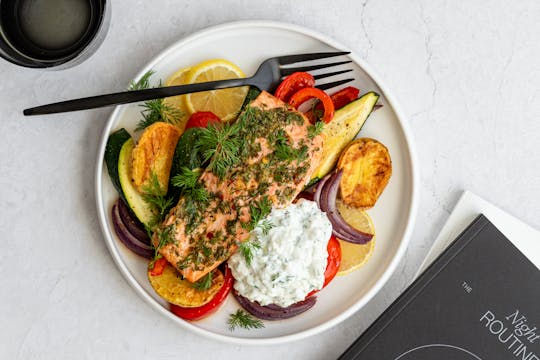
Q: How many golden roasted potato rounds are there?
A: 3